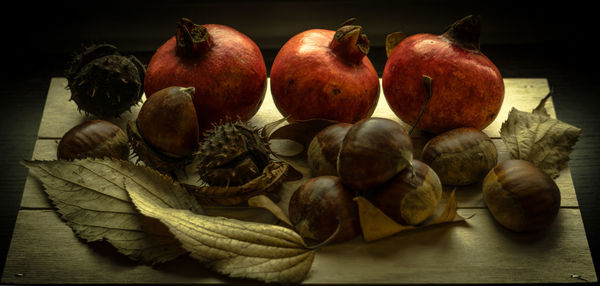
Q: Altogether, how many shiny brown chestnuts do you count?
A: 8